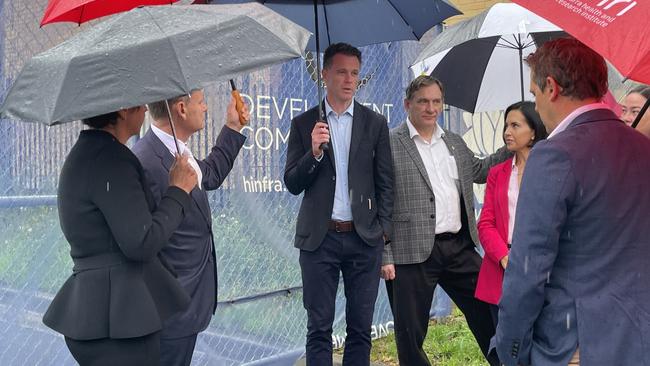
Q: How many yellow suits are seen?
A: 0